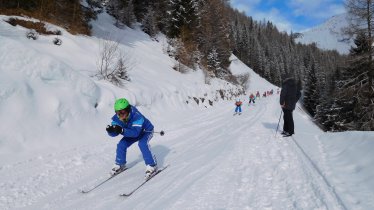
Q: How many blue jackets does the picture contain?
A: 1